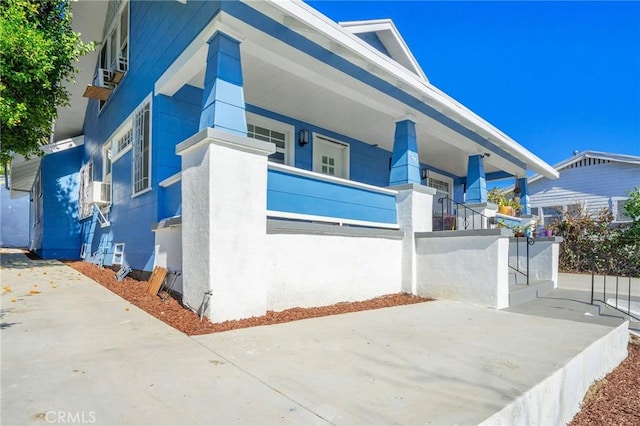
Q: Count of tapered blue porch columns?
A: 4